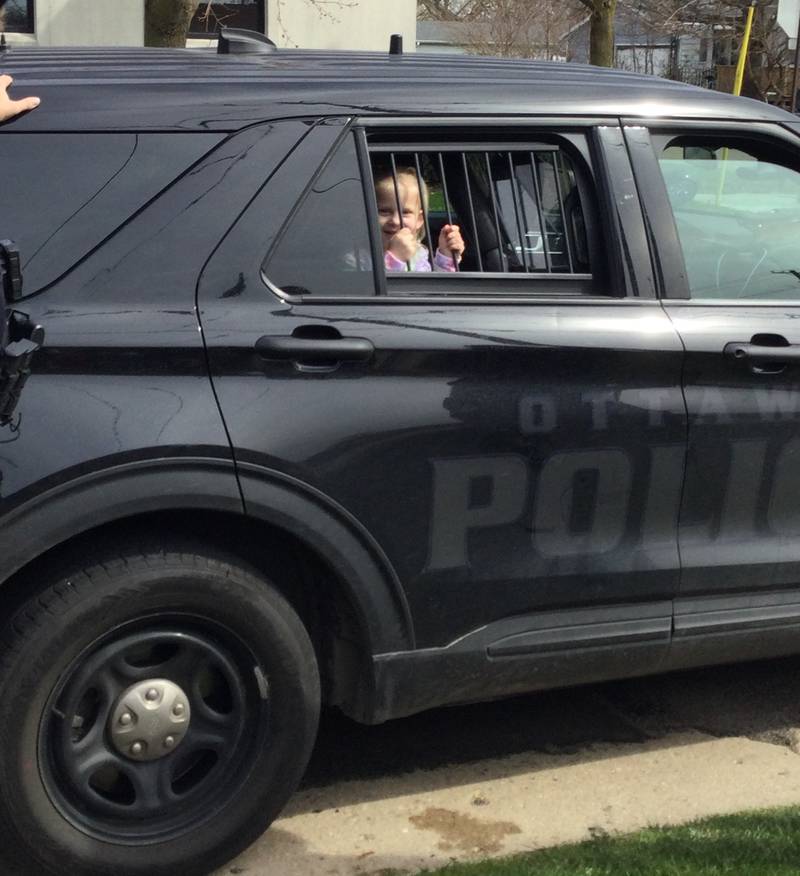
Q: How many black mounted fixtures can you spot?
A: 2